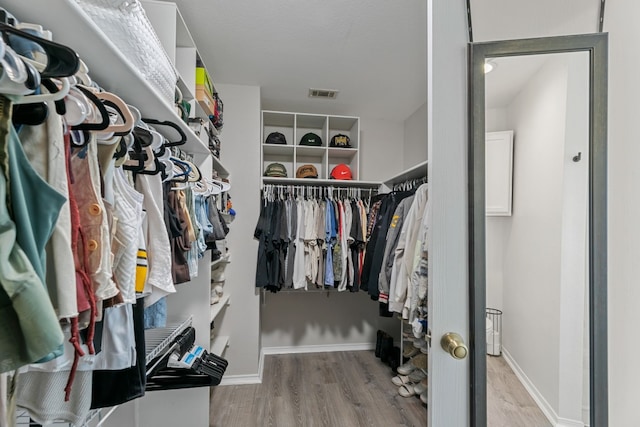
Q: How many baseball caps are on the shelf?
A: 6